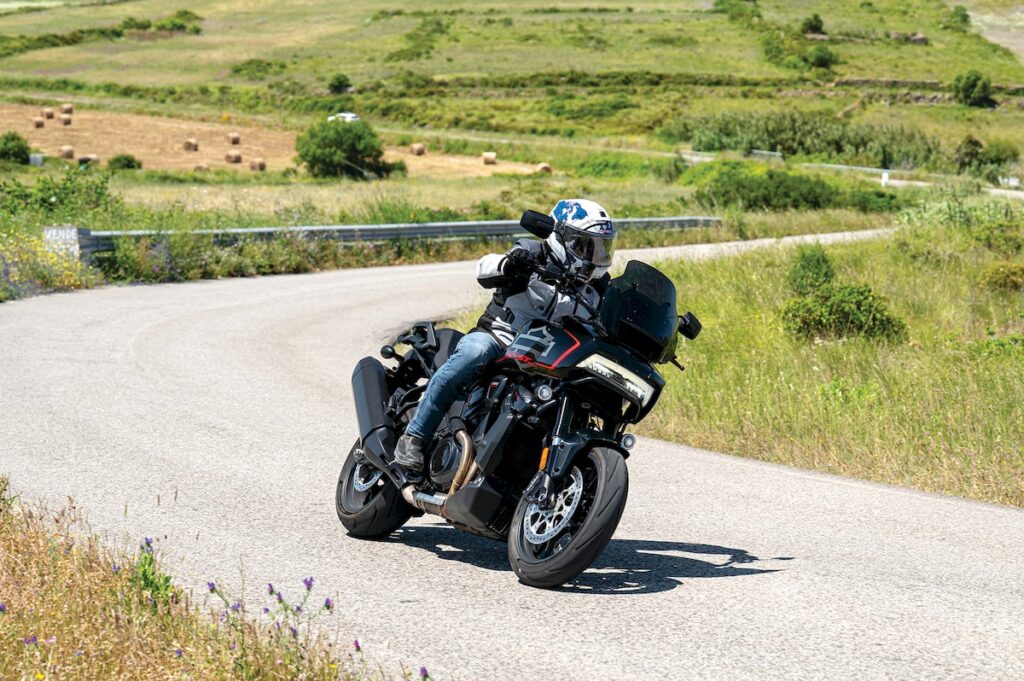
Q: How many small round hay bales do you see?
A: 14